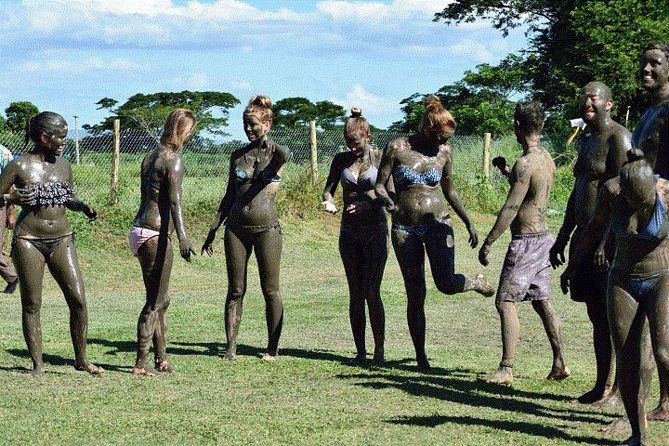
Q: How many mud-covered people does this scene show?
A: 9